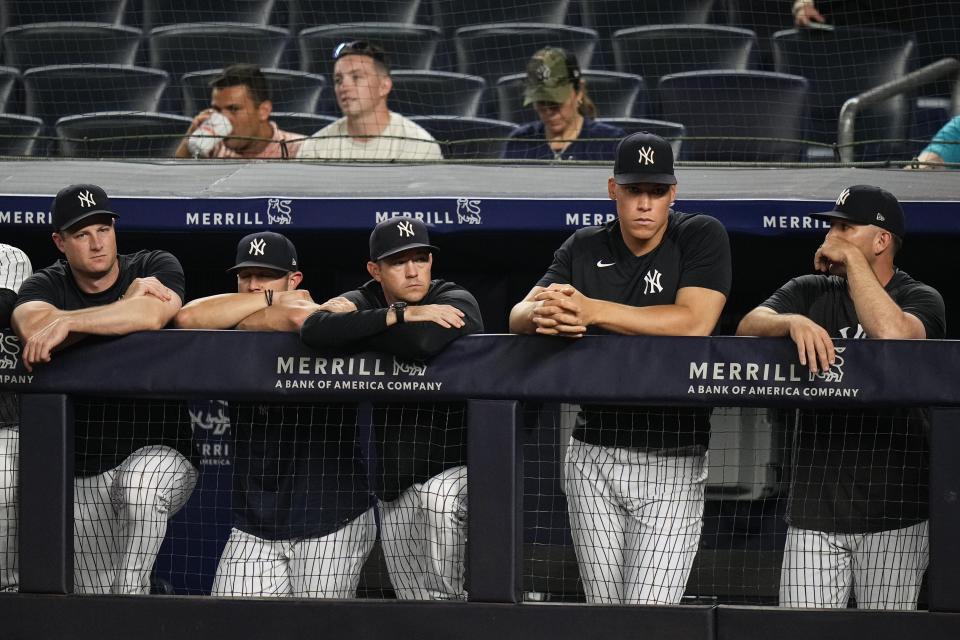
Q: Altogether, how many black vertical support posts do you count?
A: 3